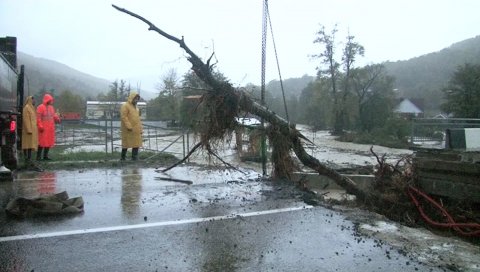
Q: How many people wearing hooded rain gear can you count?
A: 3